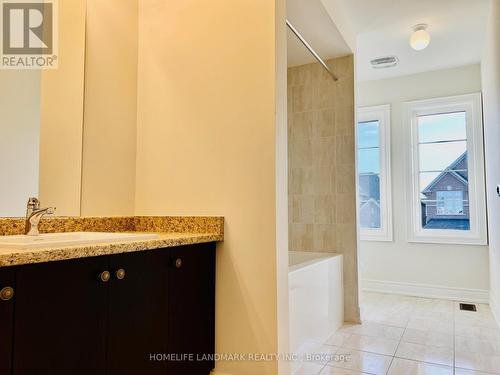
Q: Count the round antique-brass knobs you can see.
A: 4